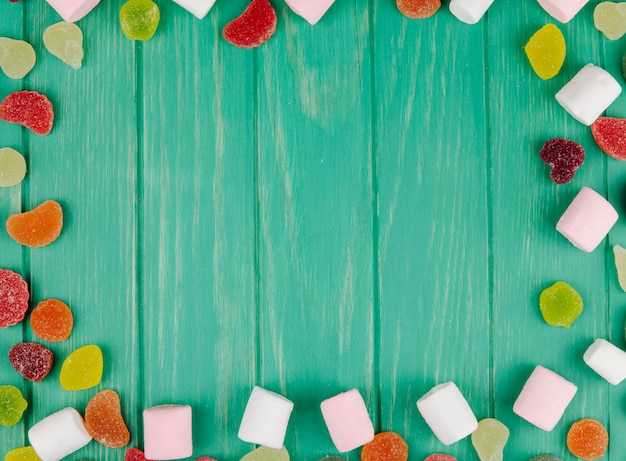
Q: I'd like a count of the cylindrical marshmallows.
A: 14